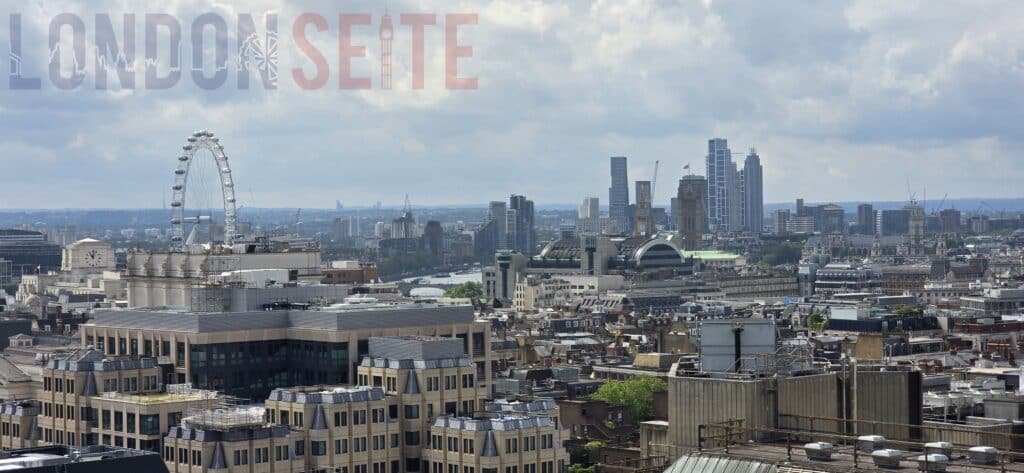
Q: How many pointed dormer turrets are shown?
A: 6